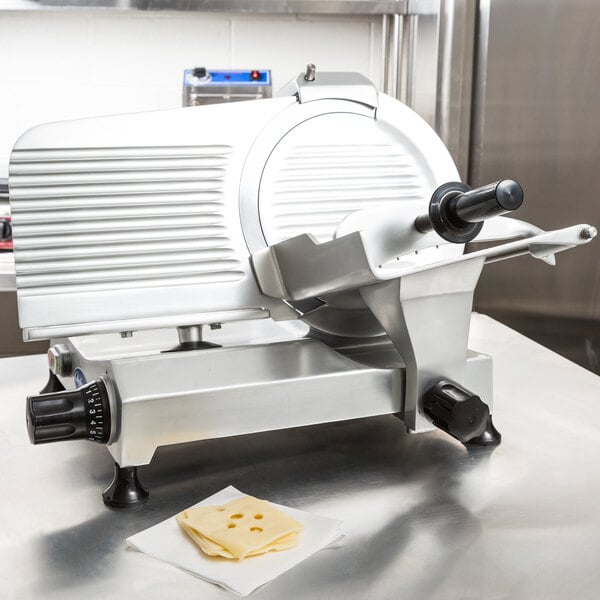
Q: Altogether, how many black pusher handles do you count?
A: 1